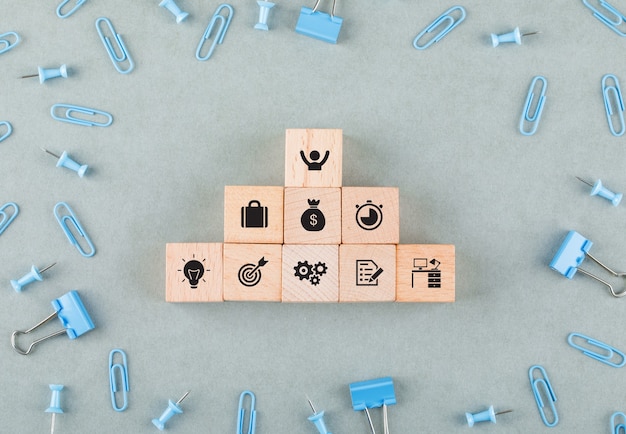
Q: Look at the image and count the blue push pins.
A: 11